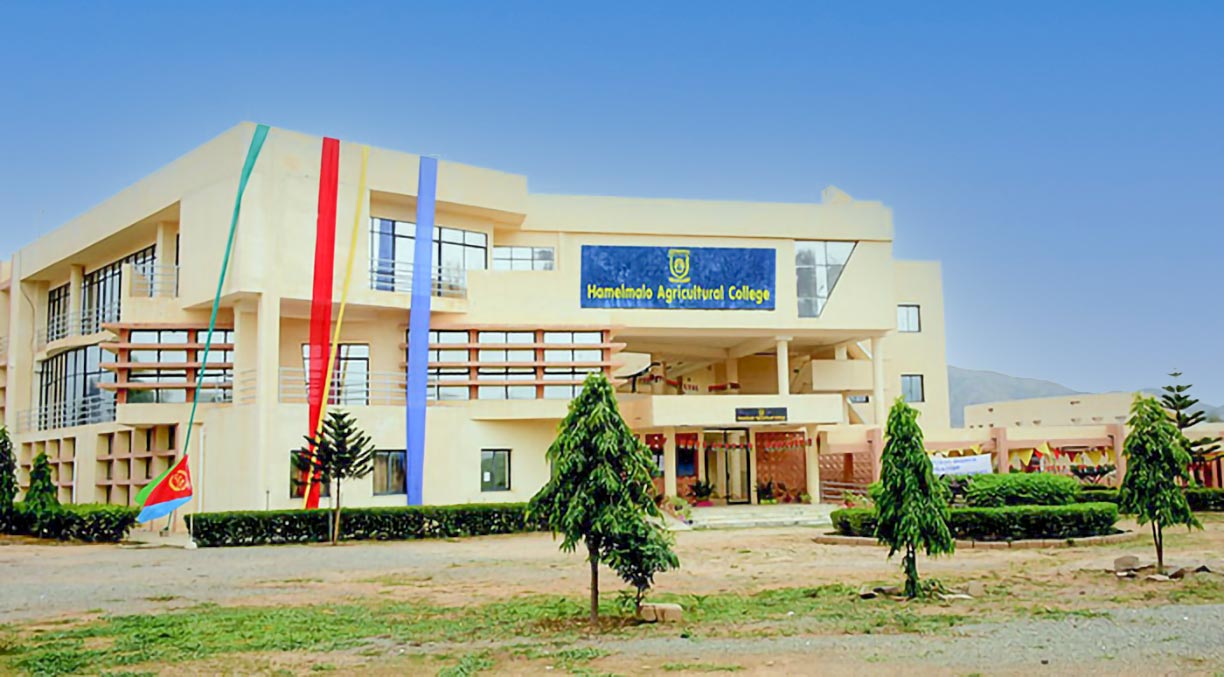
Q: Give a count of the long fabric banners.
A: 4